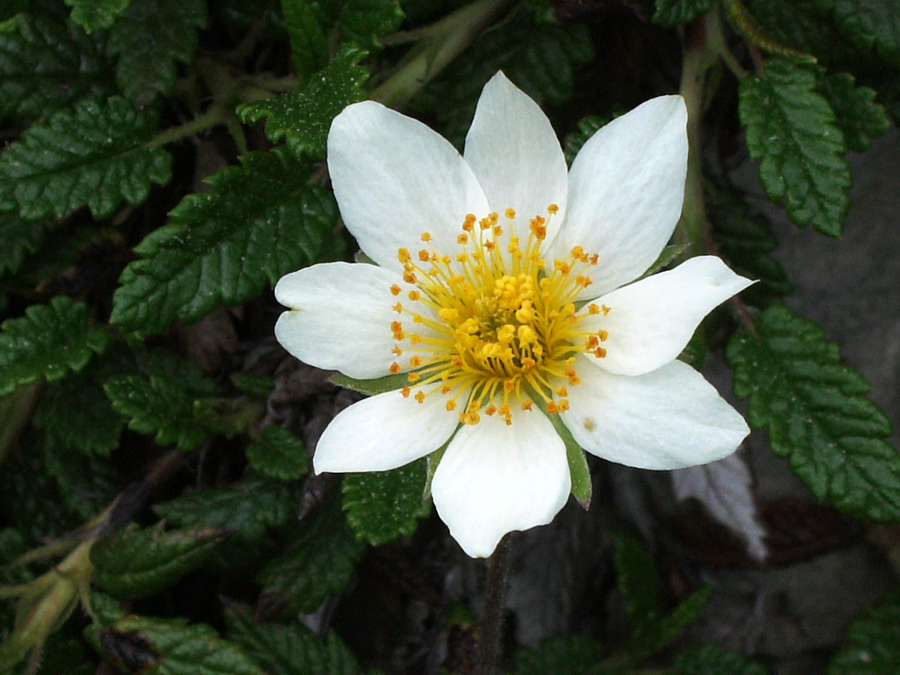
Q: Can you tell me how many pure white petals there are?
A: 8